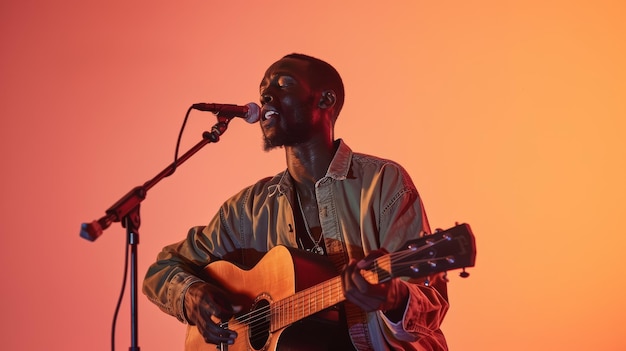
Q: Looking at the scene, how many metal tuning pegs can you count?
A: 6